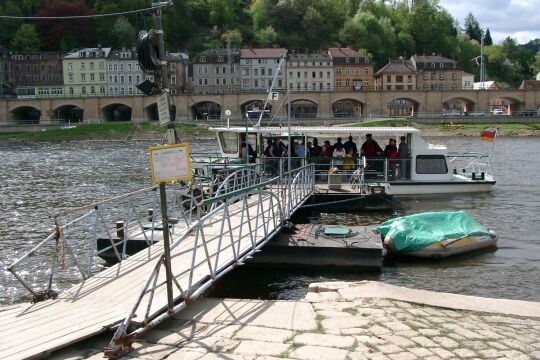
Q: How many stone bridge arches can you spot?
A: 11